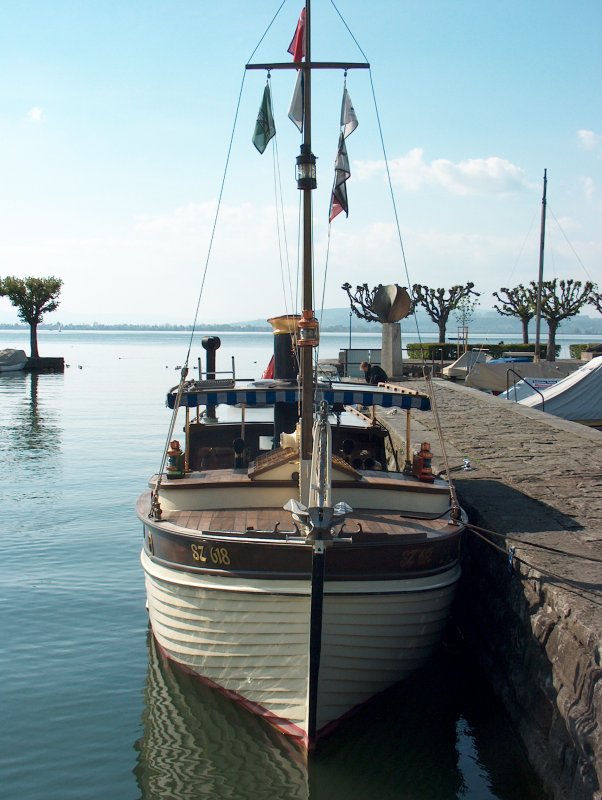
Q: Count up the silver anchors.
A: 1